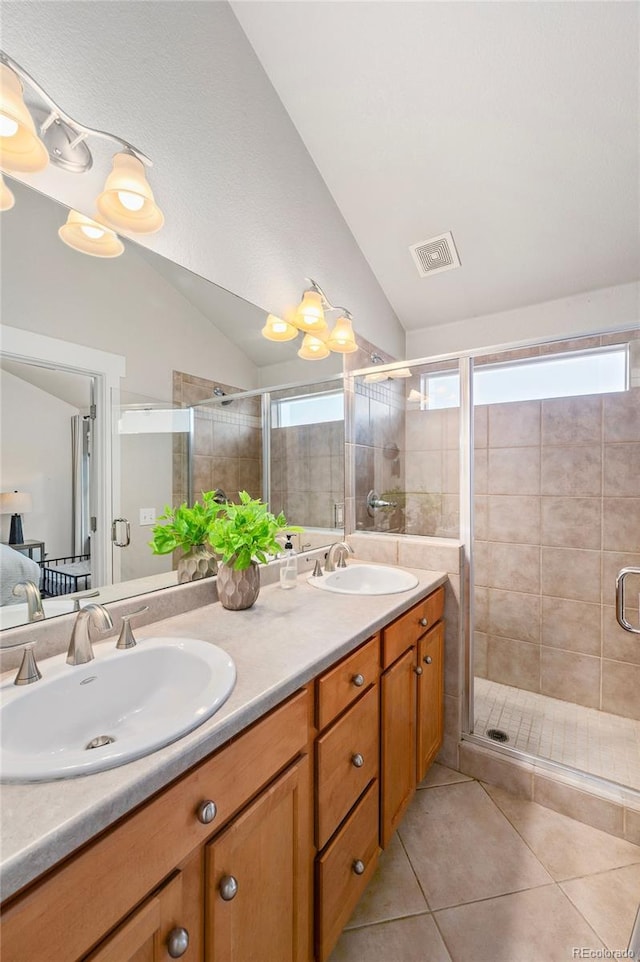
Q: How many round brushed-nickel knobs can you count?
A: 9